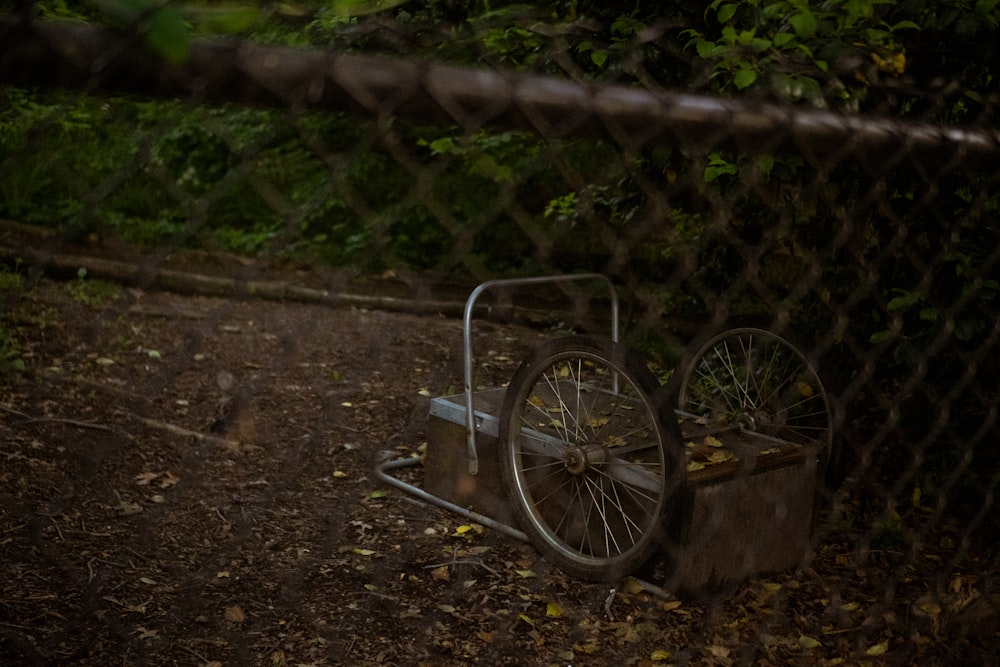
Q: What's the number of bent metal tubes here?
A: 2